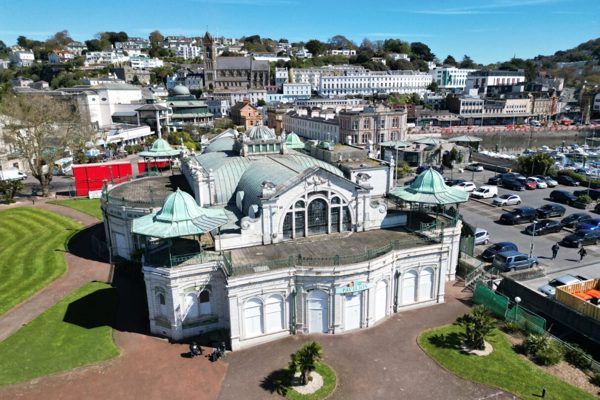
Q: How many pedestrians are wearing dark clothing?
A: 2